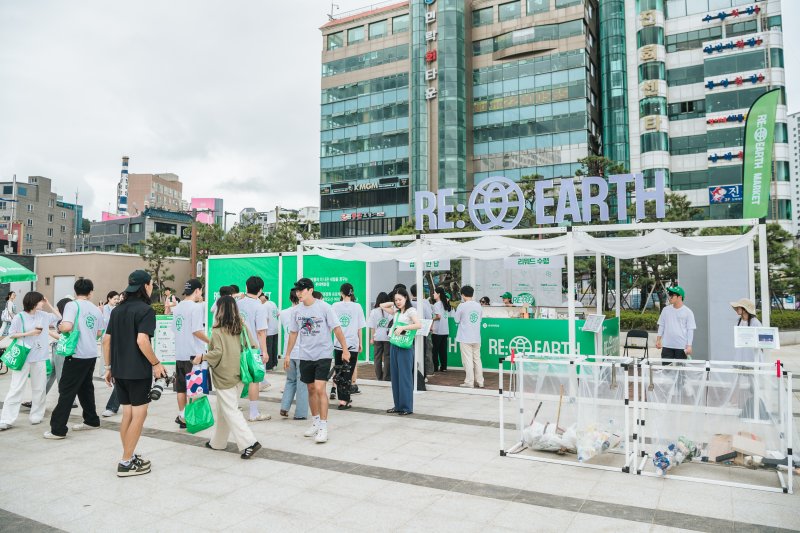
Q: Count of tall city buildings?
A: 2